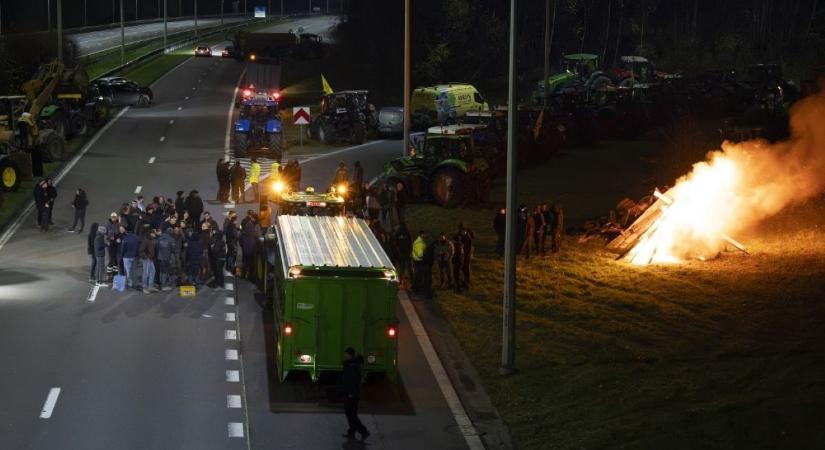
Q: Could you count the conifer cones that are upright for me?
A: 0